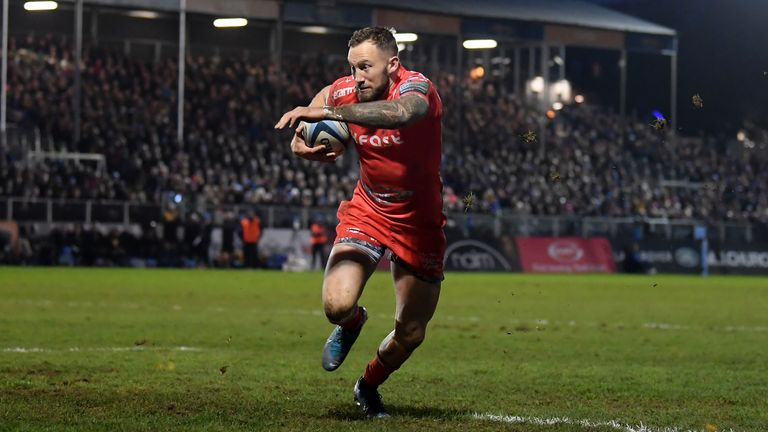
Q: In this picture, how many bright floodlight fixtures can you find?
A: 4